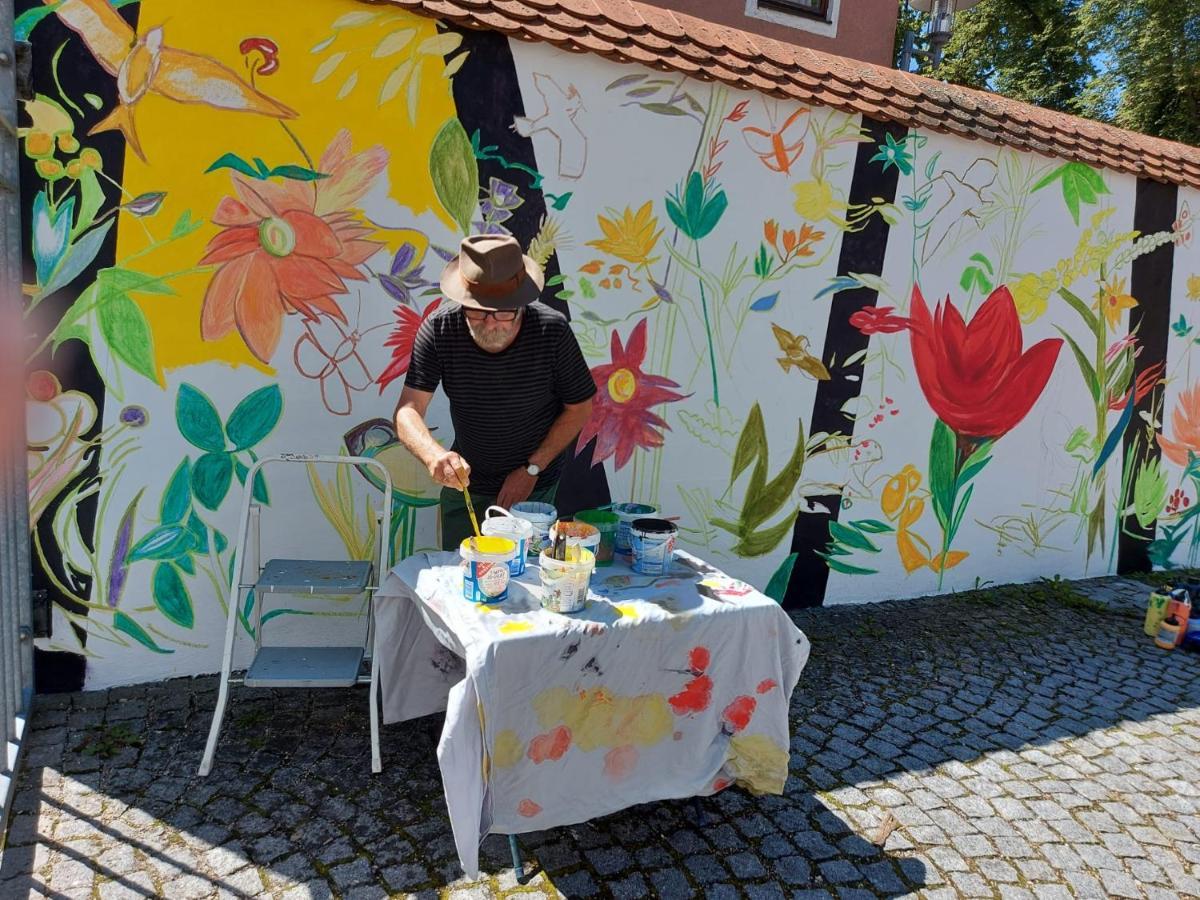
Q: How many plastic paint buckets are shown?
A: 8